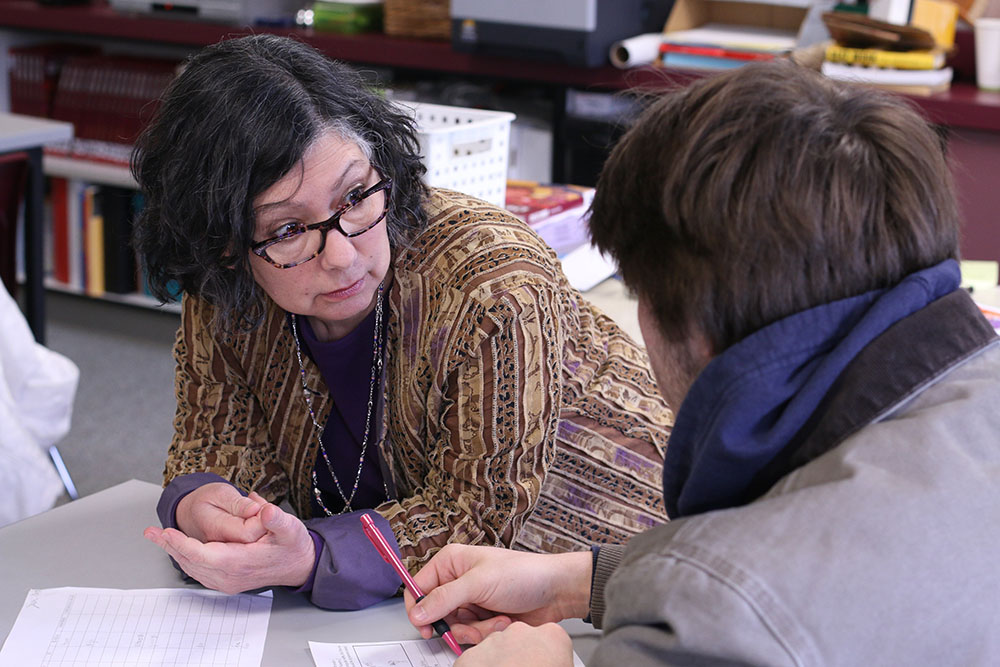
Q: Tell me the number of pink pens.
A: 1